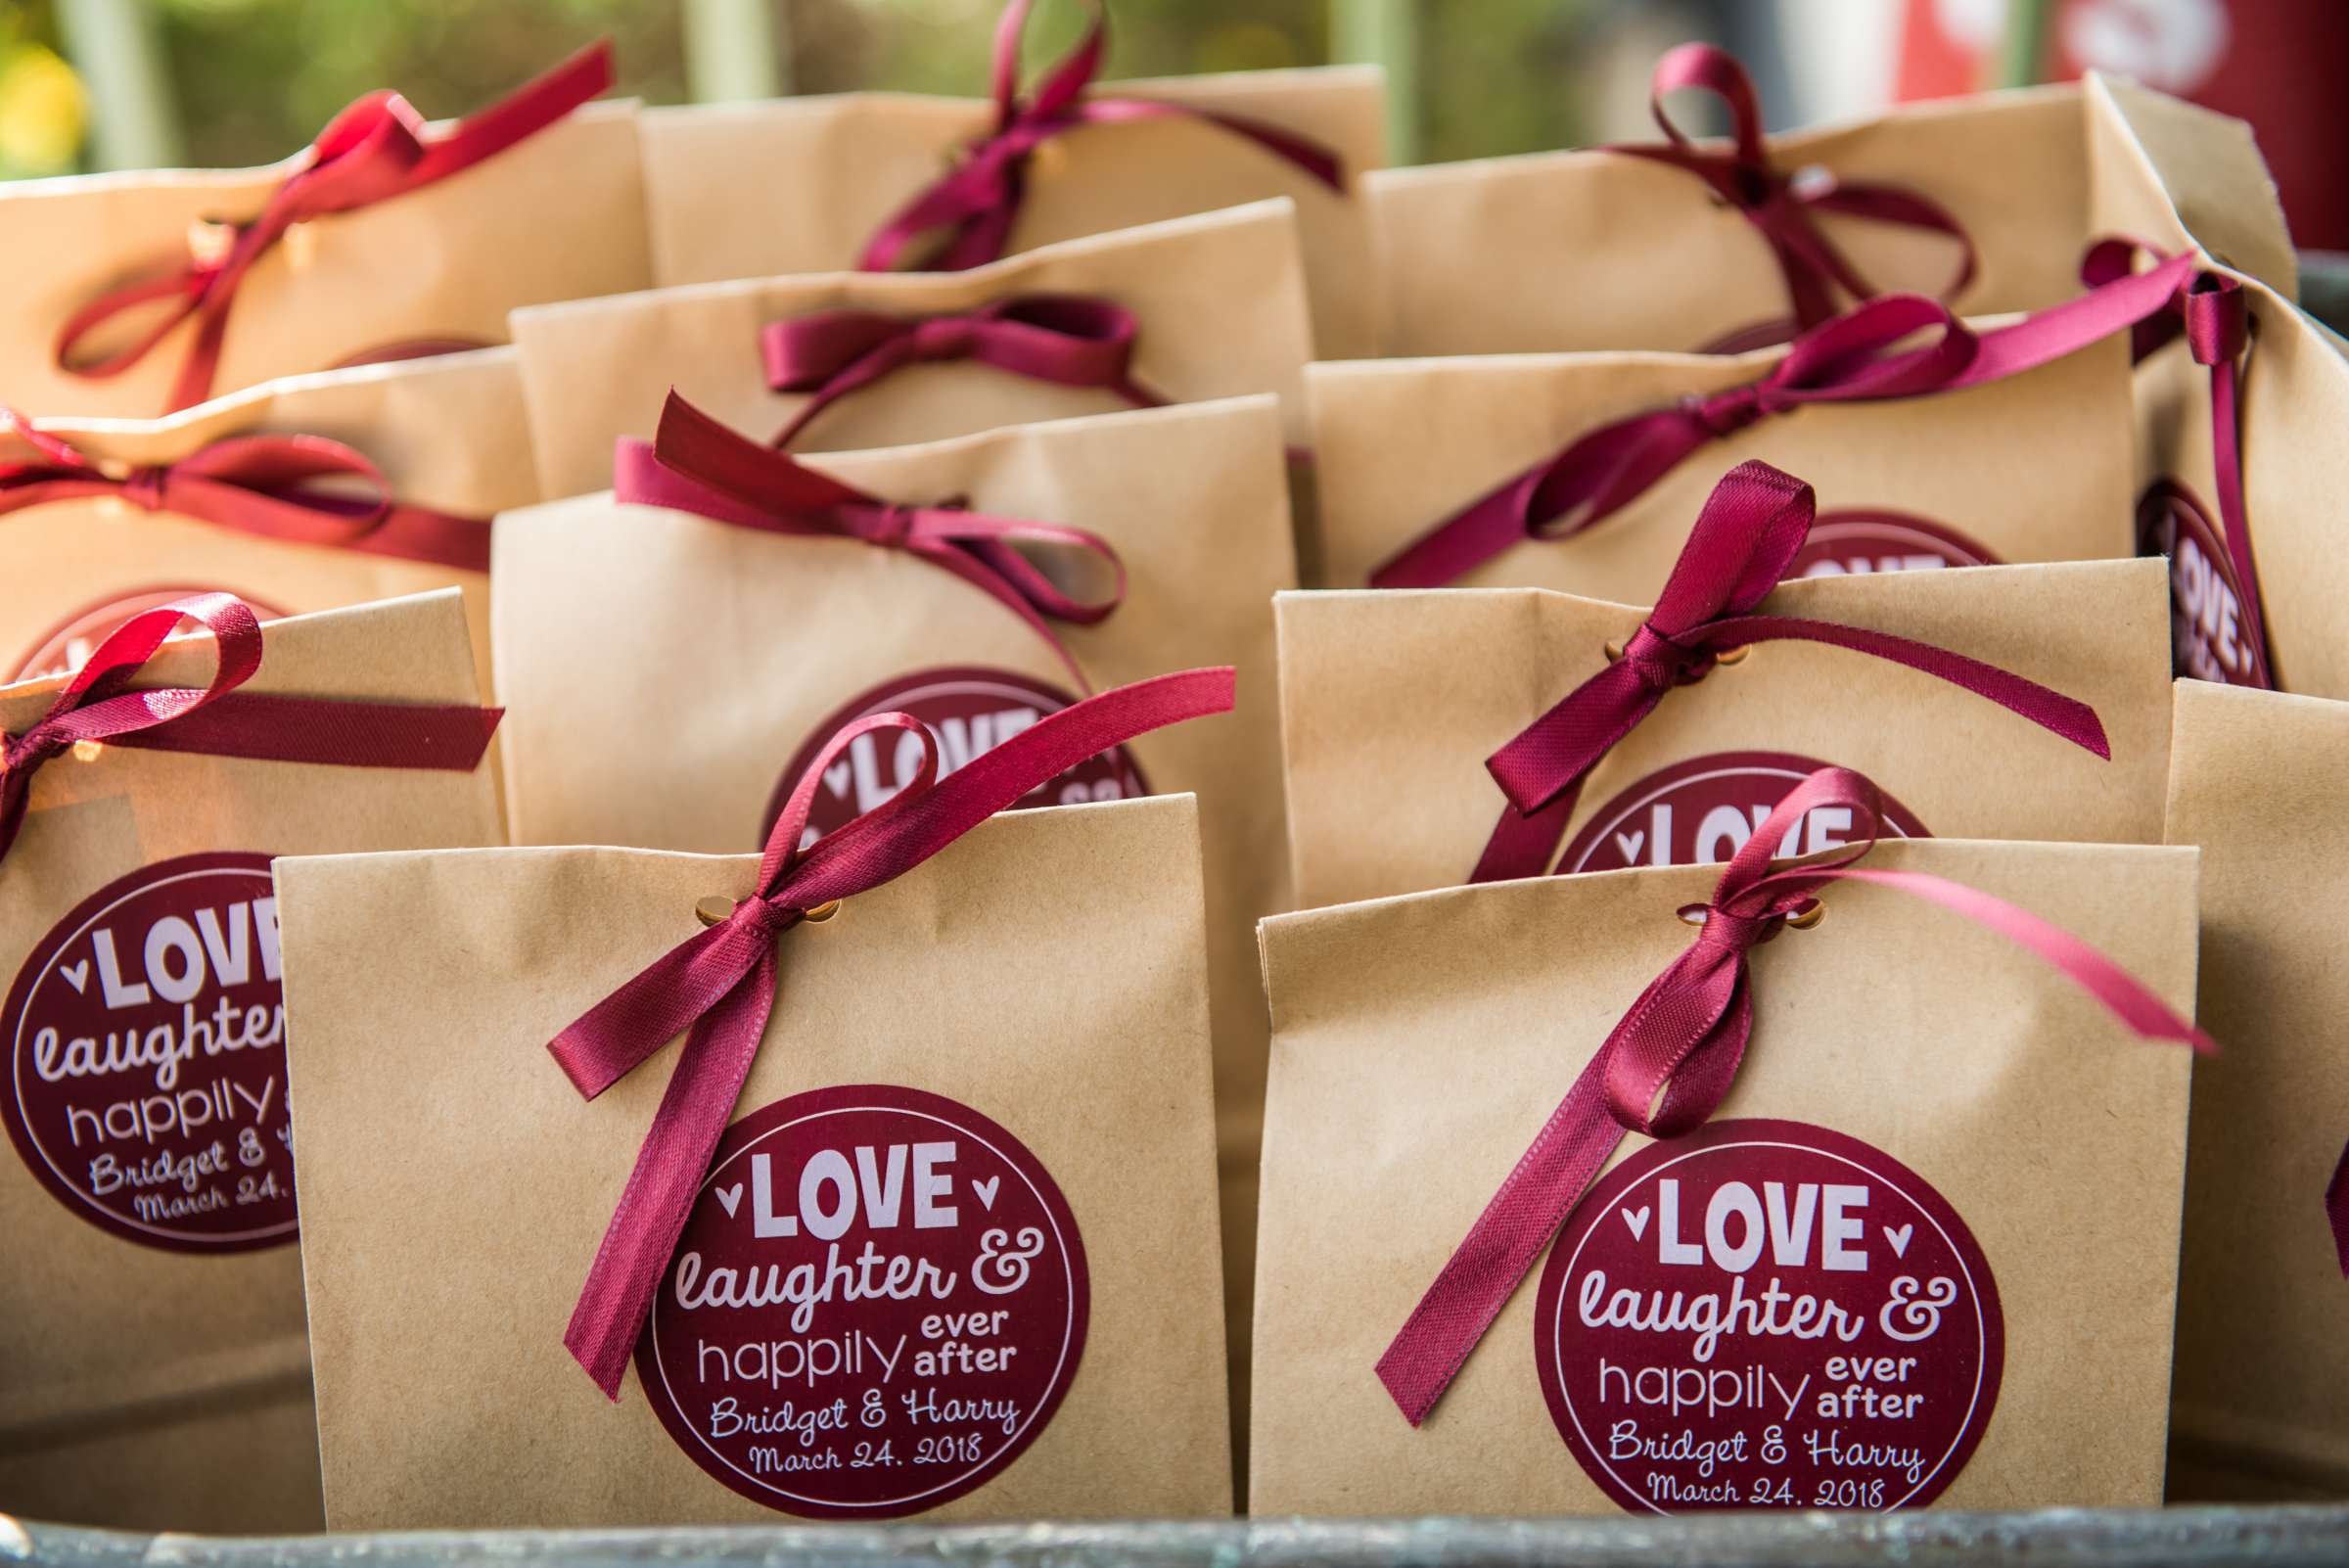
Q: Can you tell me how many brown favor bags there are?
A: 13